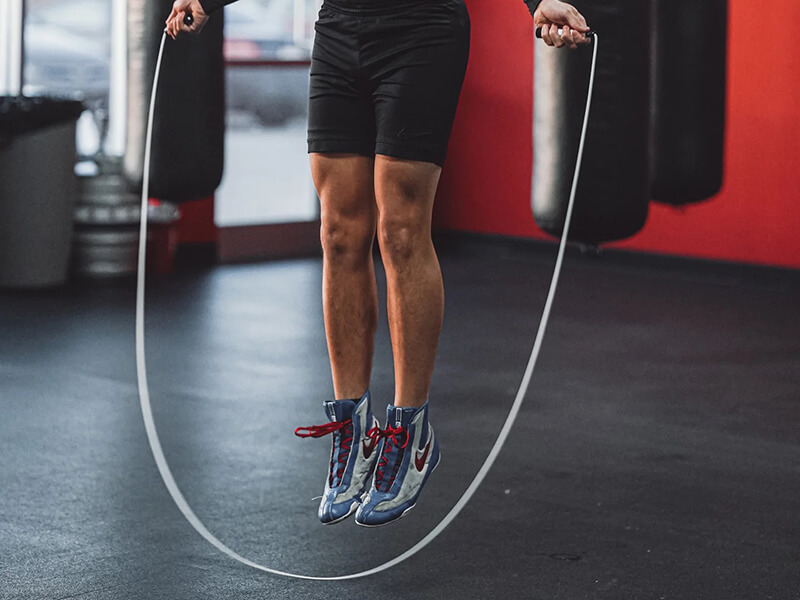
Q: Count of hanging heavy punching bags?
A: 3